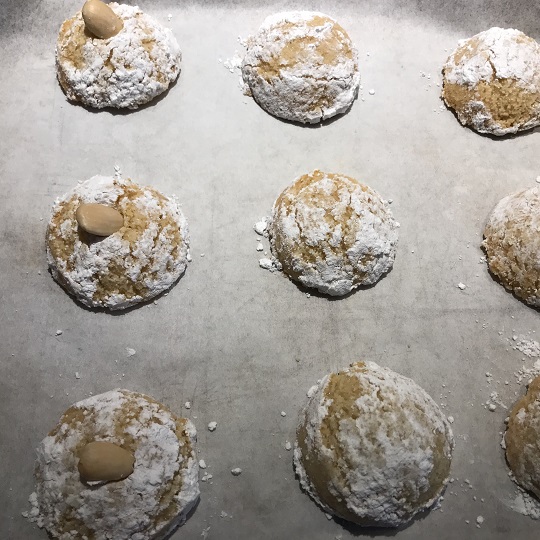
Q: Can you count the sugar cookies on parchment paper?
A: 9